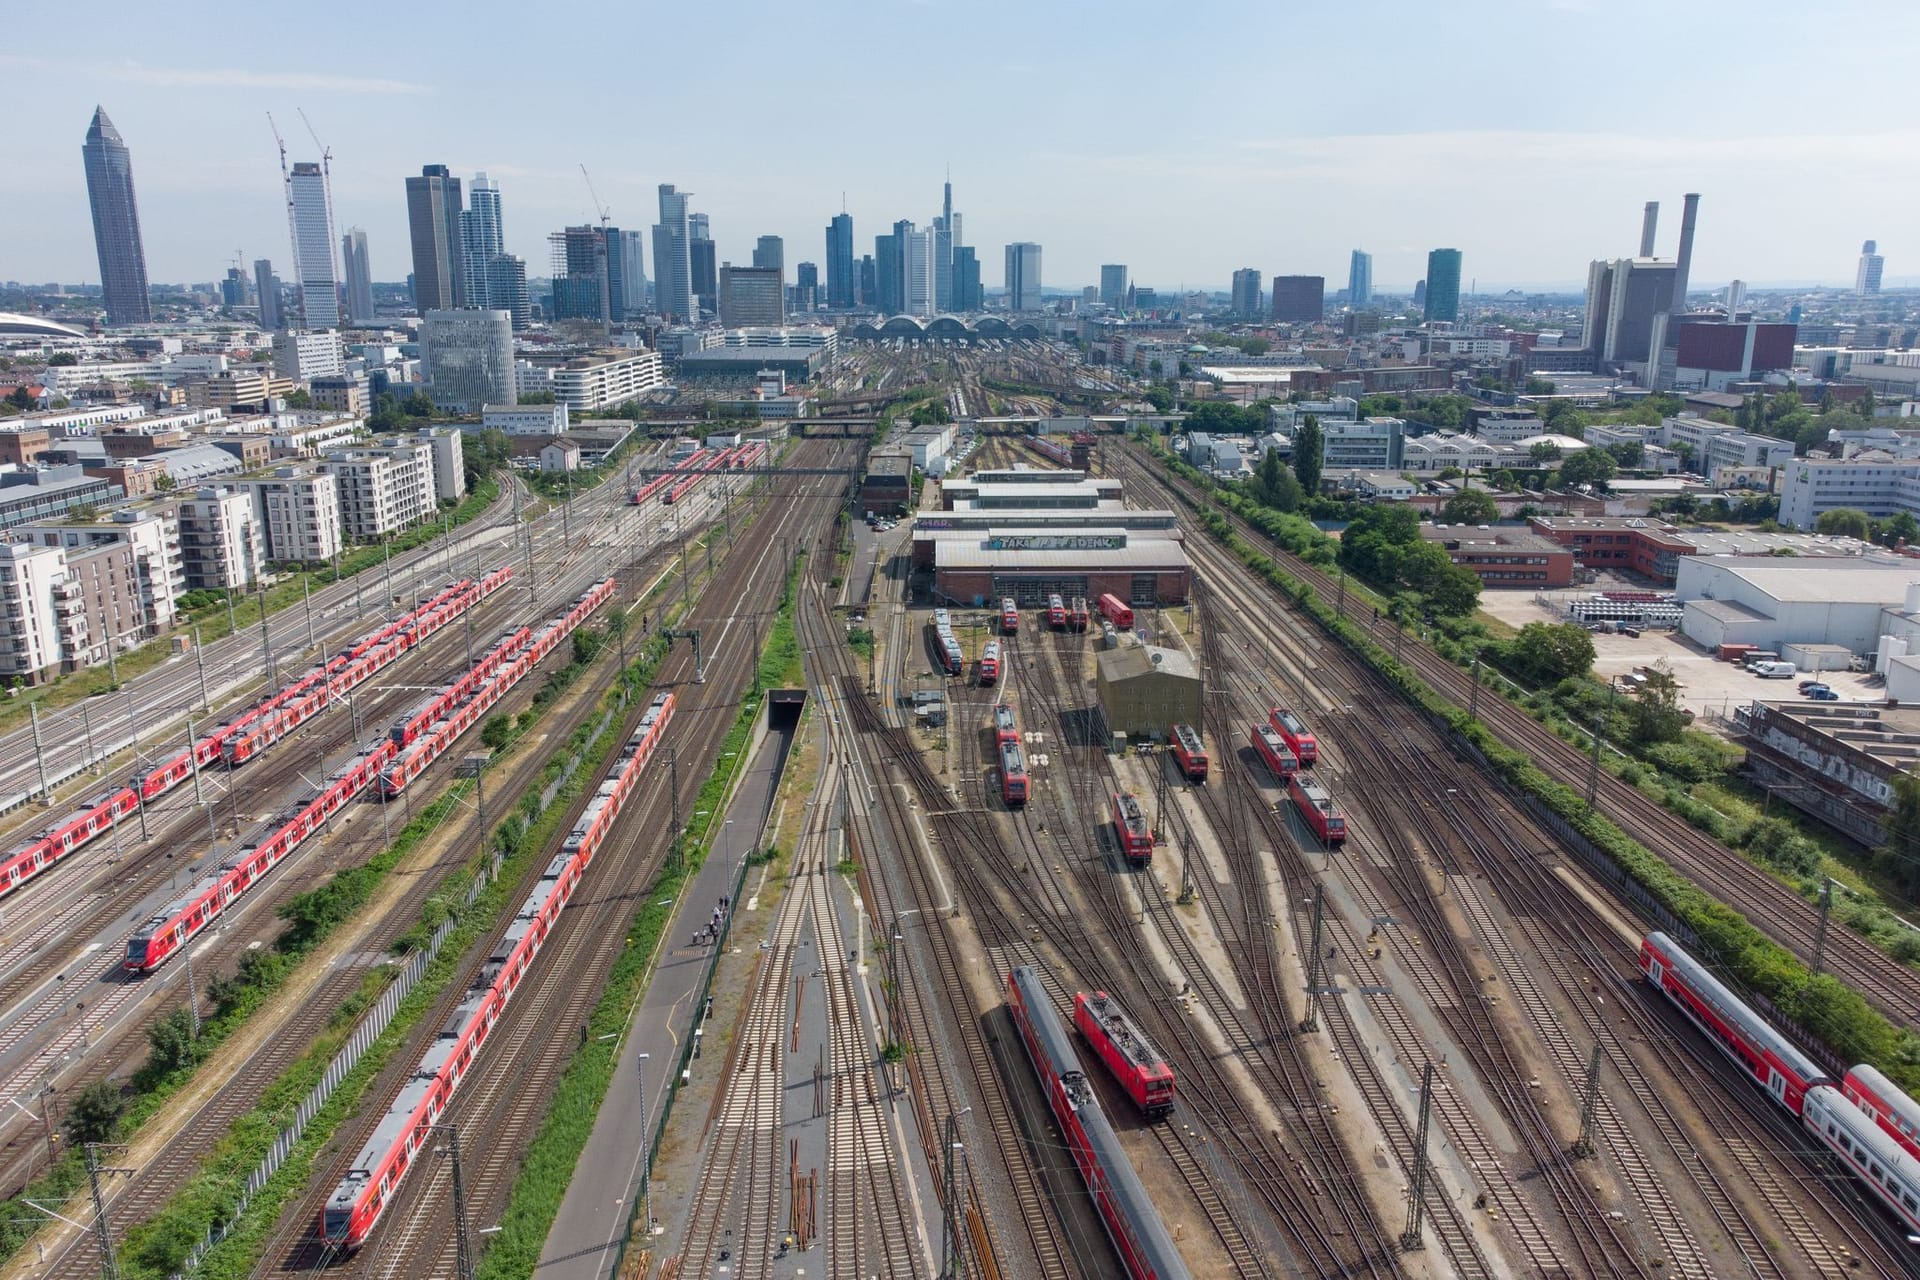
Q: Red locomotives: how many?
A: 12